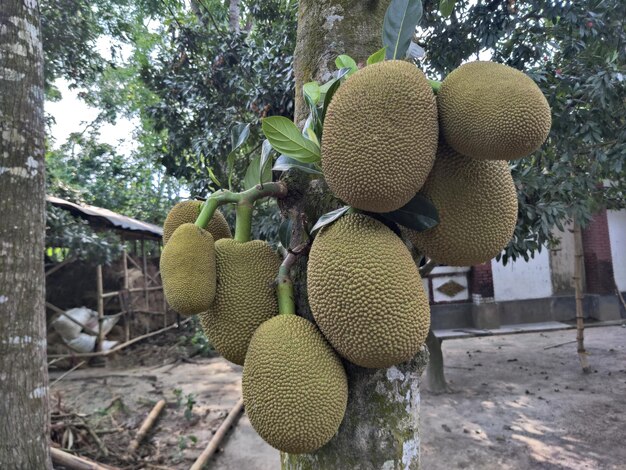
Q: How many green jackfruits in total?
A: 8